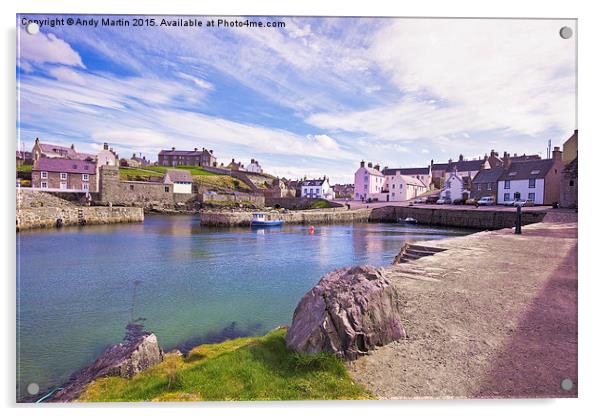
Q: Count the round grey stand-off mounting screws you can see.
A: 4